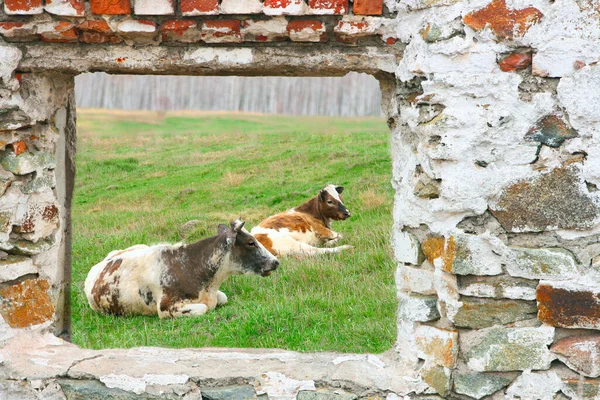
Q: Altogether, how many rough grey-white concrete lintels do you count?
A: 1